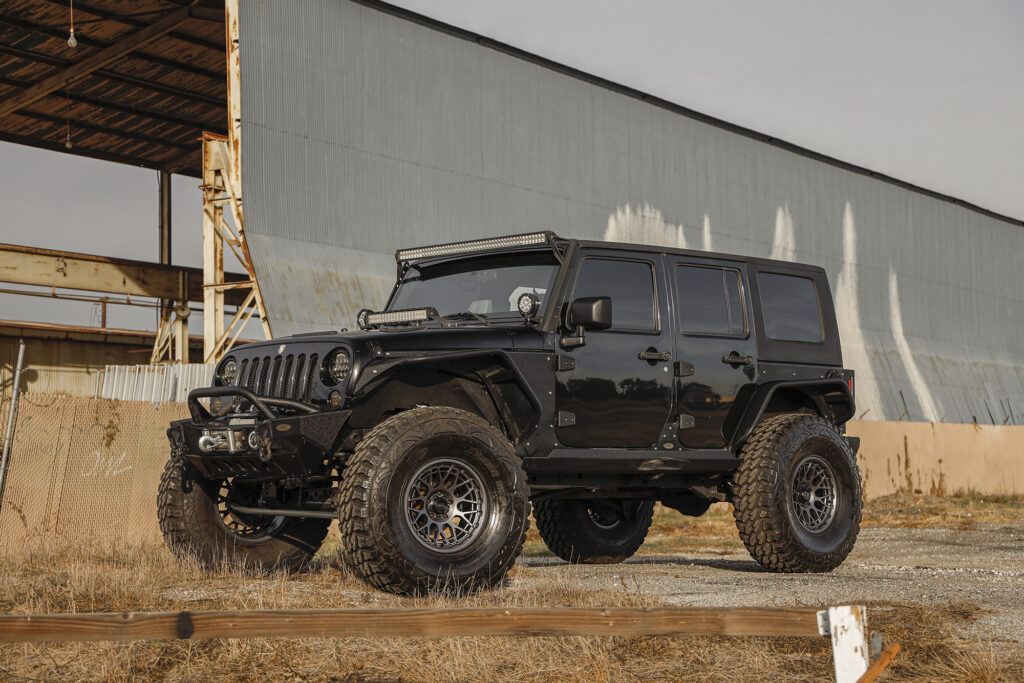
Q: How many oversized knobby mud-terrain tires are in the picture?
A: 4